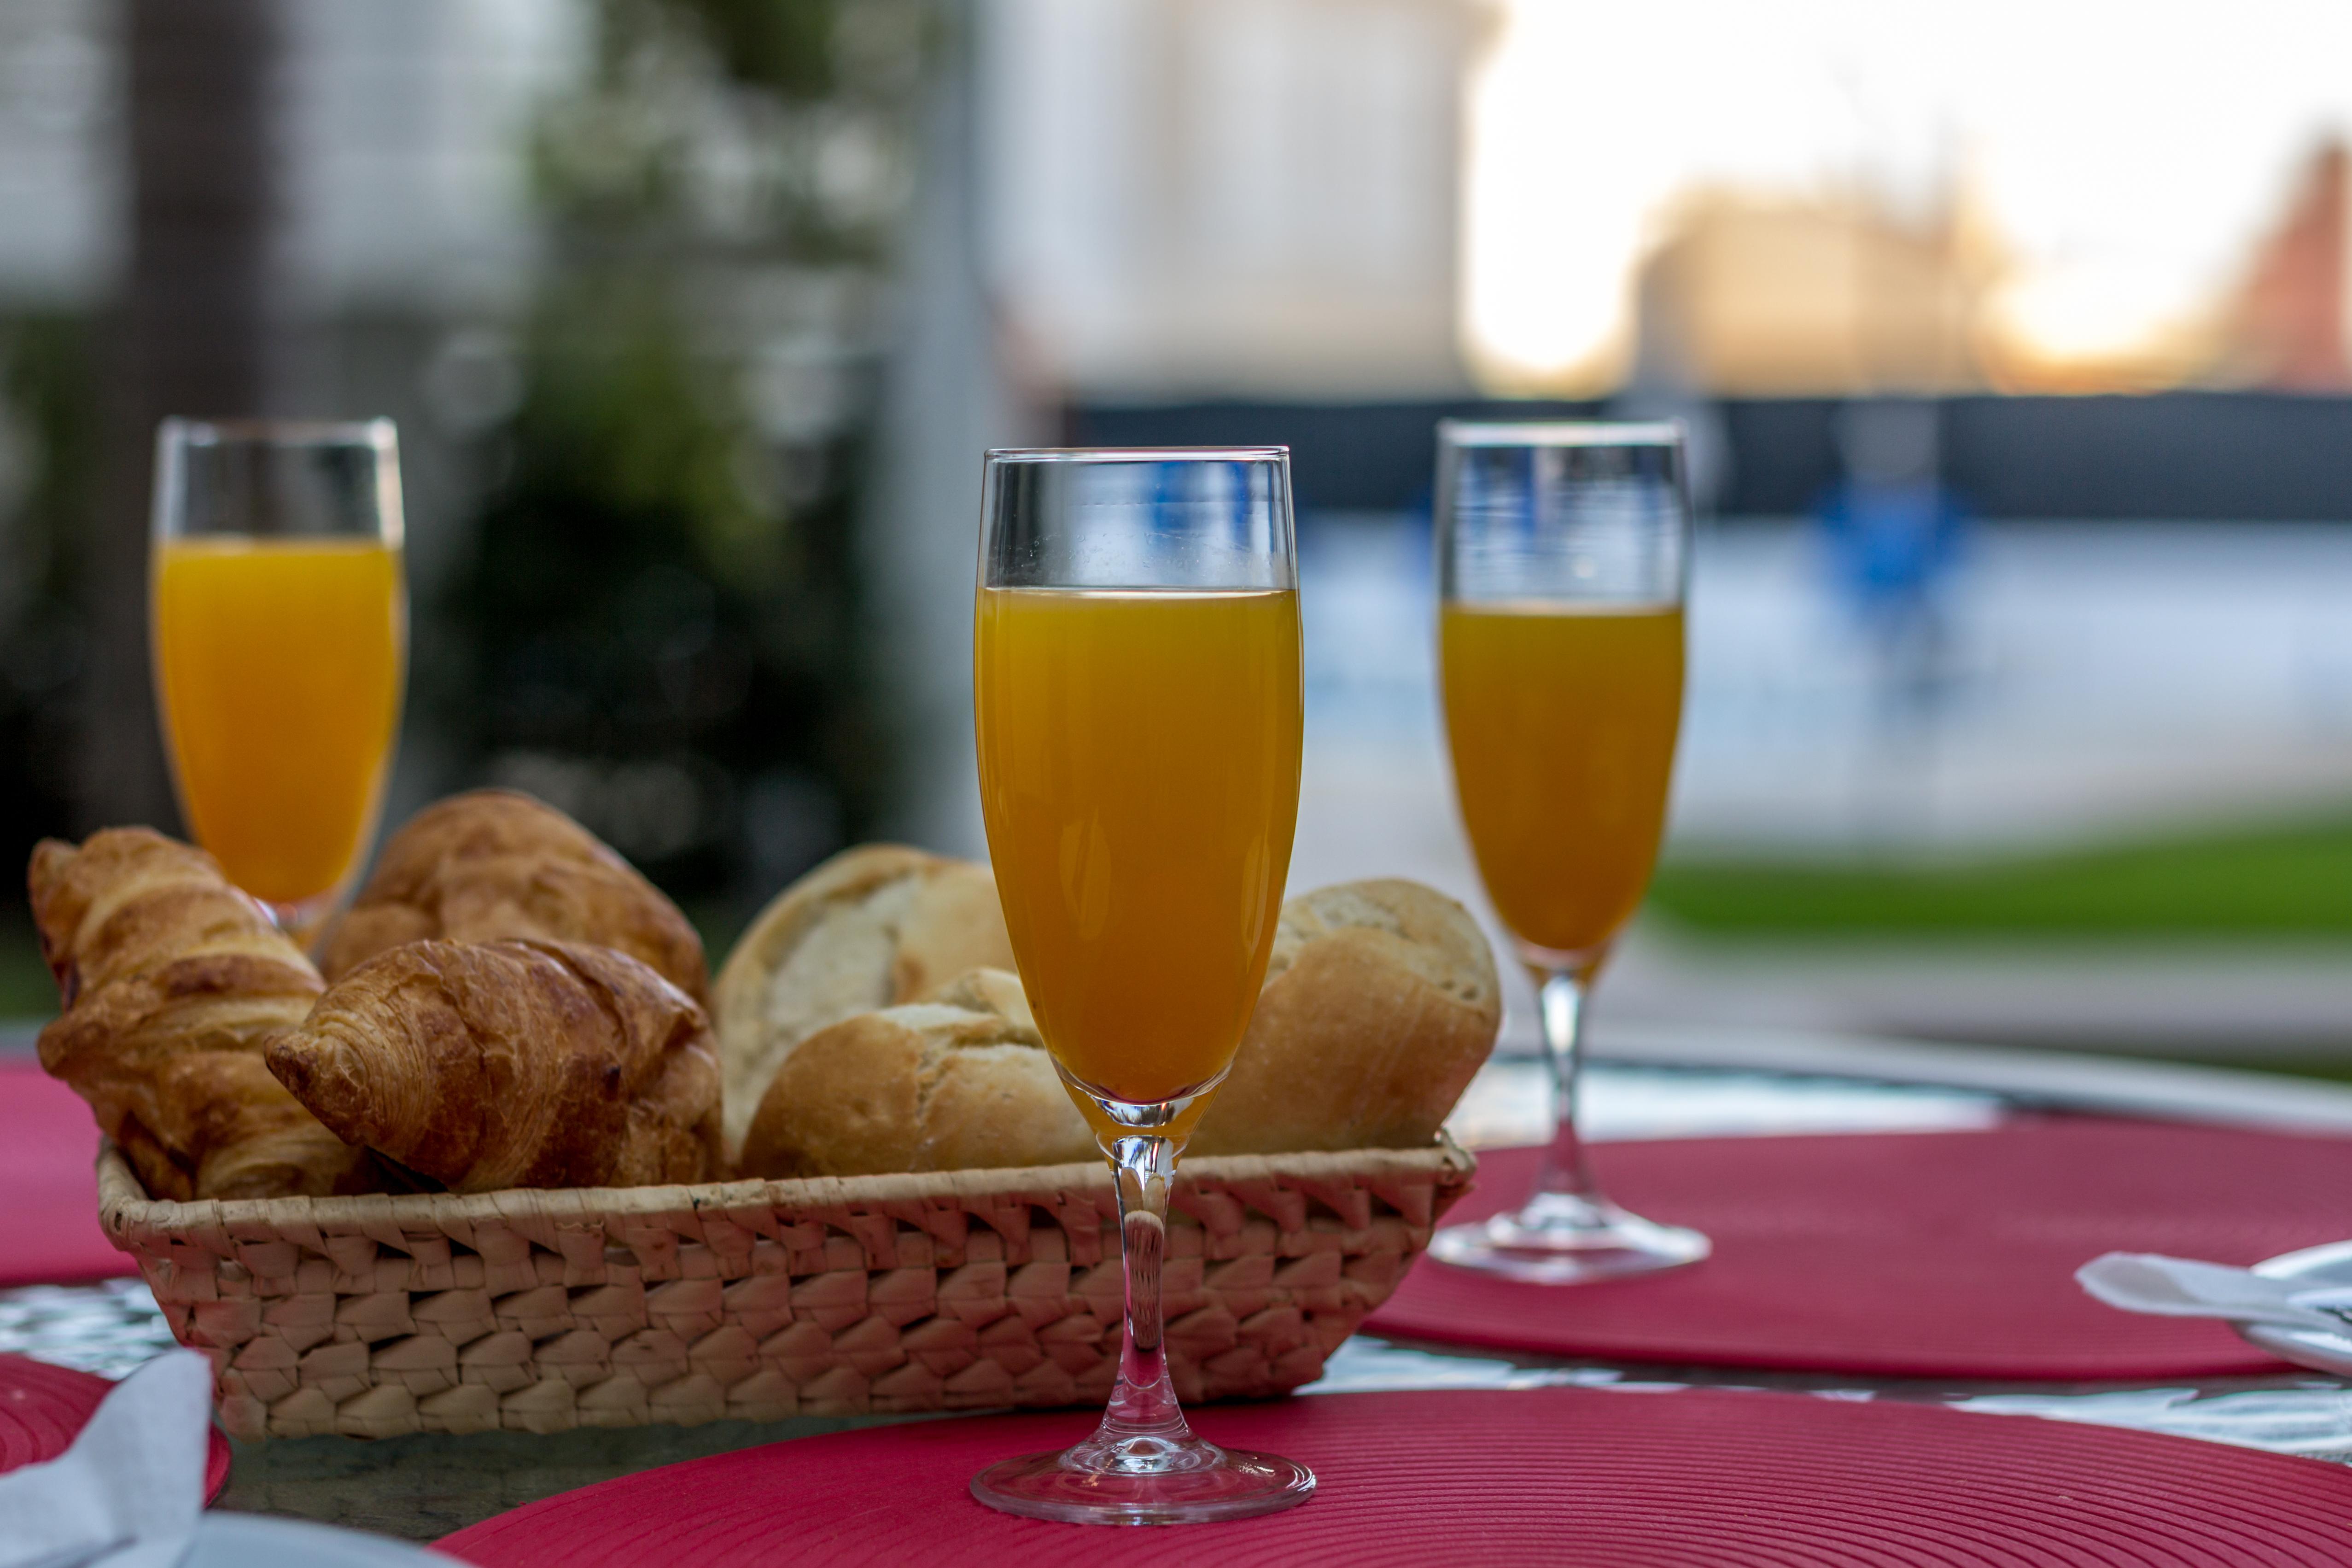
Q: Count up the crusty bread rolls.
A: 3